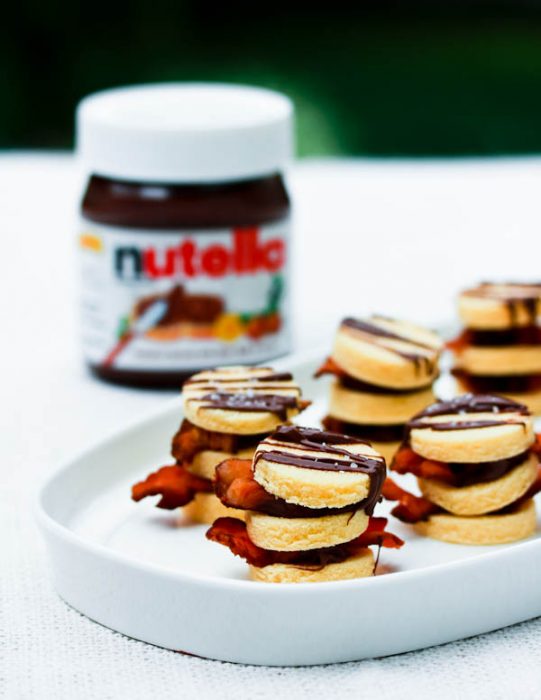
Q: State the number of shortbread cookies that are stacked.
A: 15